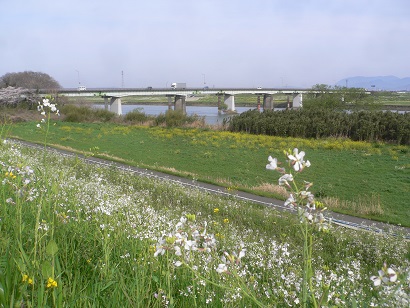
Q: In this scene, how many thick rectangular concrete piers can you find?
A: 5